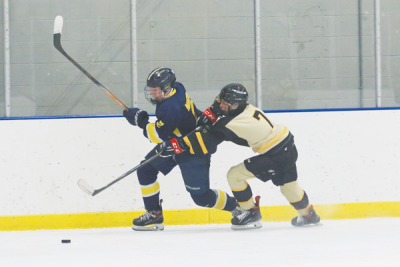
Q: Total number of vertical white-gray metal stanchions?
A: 4